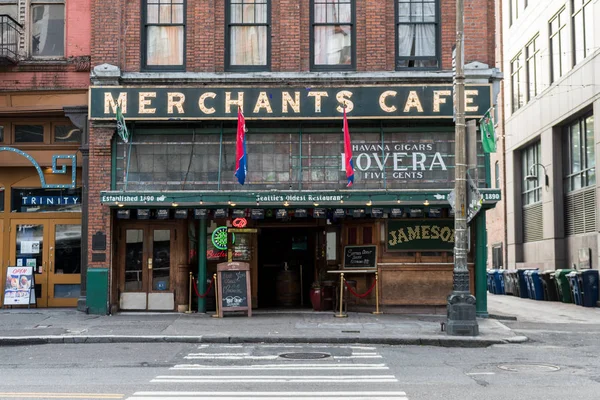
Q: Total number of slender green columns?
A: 2